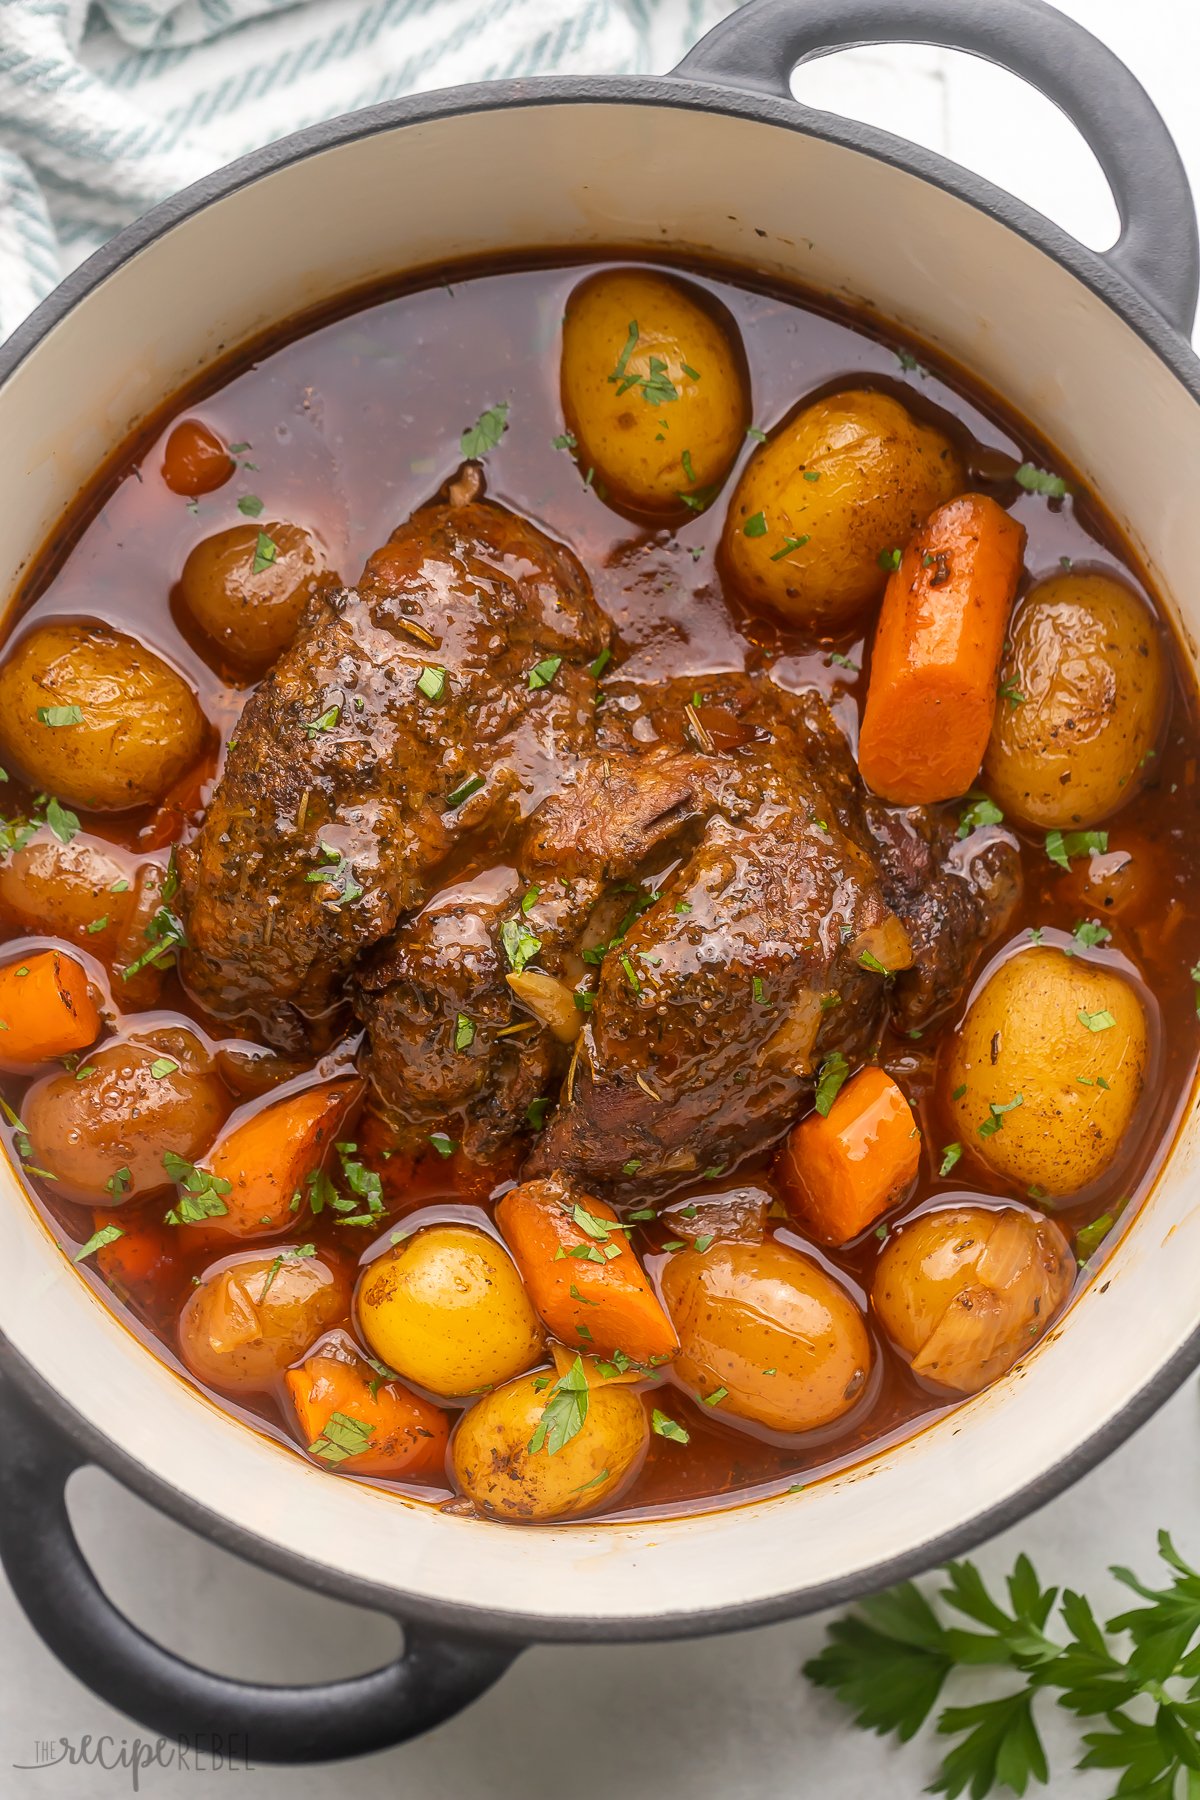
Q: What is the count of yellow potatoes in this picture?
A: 13